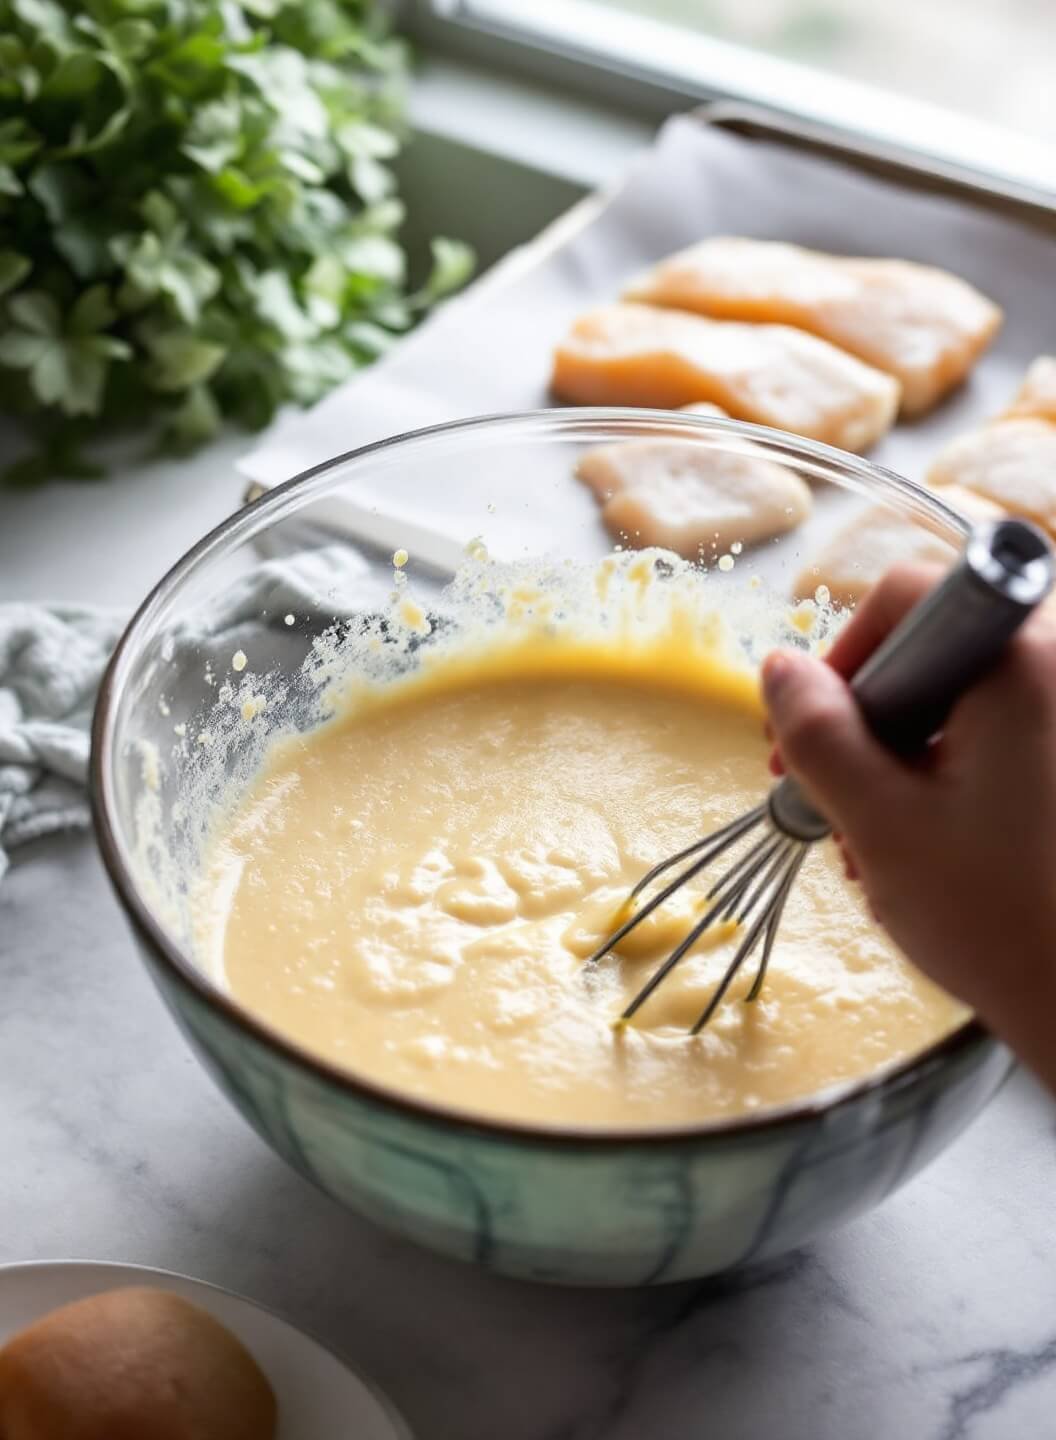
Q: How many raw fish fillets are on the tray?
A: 6